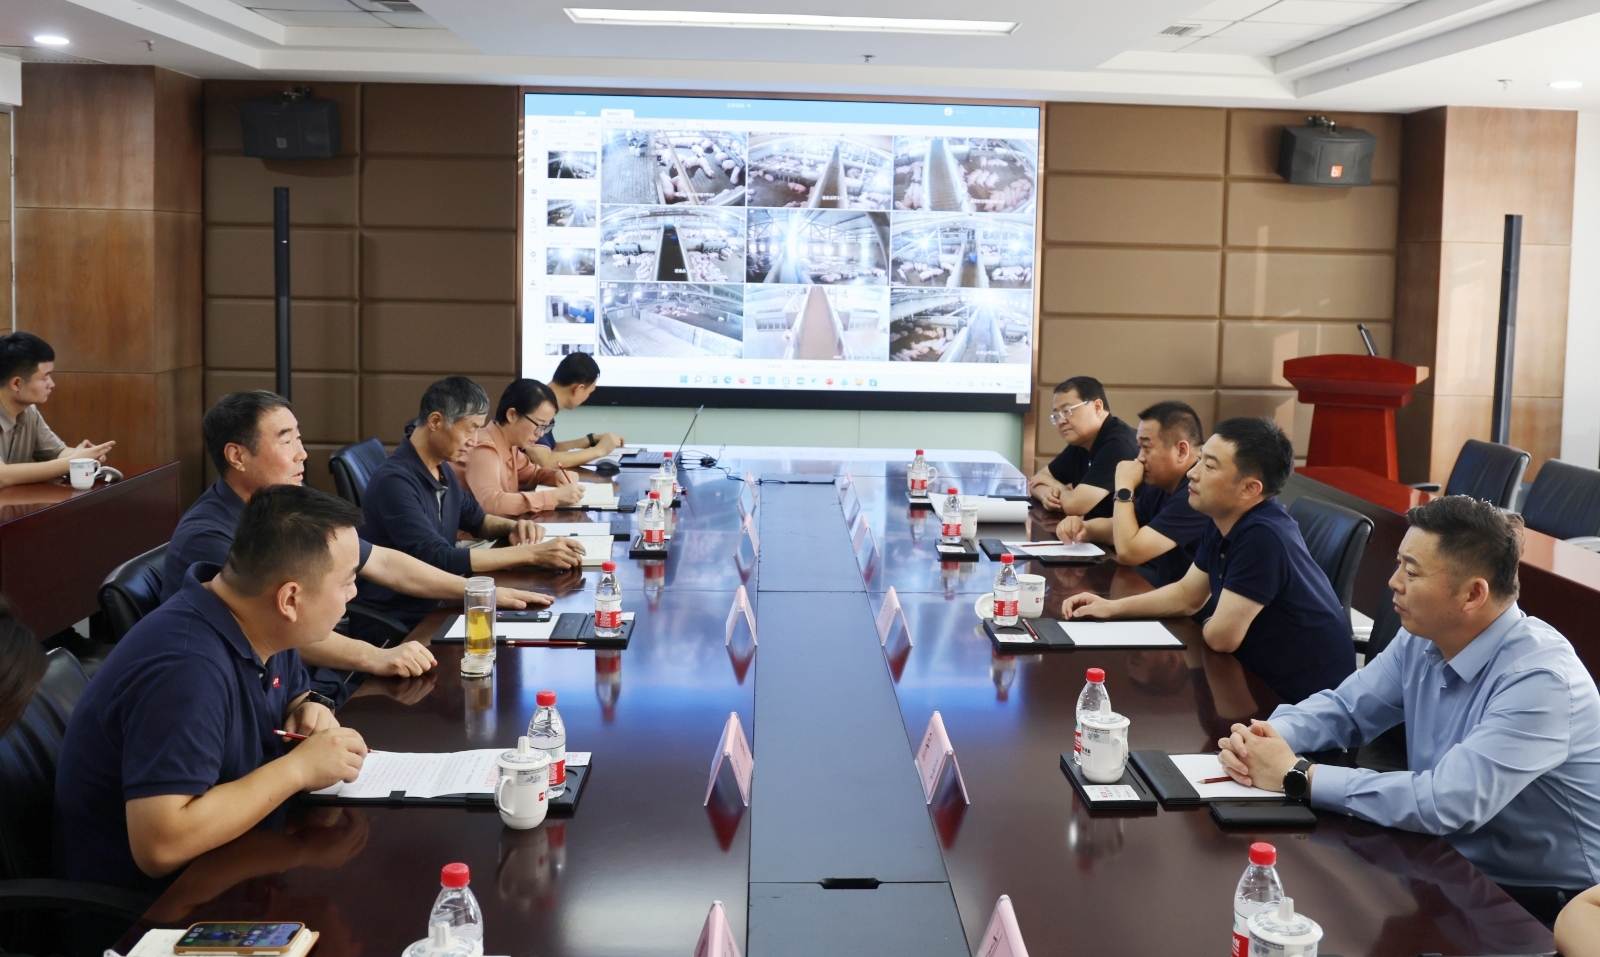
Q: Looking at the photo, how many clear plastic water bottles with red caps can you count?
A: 10